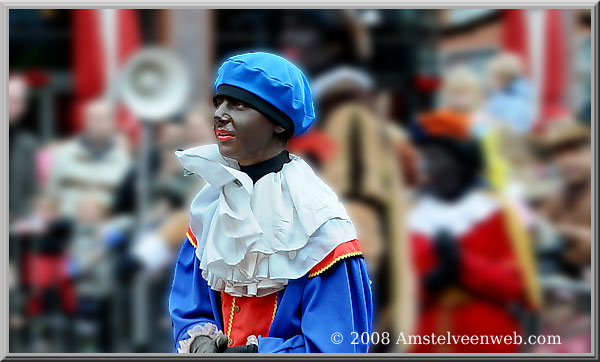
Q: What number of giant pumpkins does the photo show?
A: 0